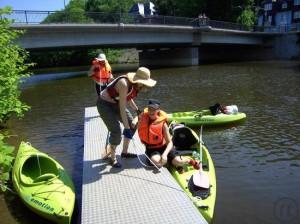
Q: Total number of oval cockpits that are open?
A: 1